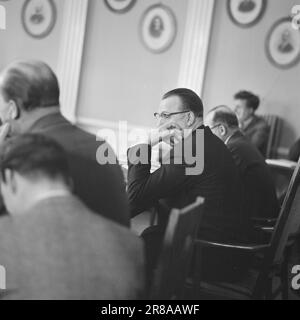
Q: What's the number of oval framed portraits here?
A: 5